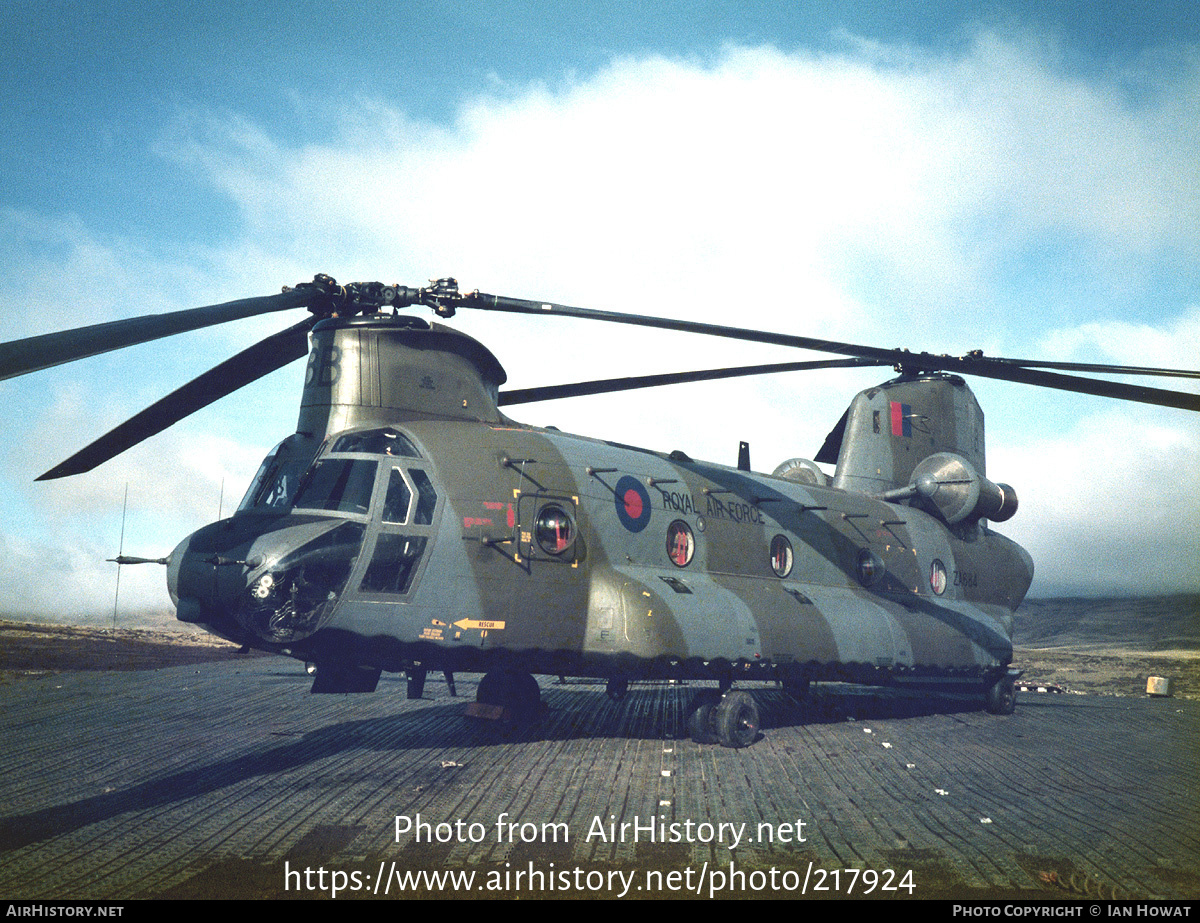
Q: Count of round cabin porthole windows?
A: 5